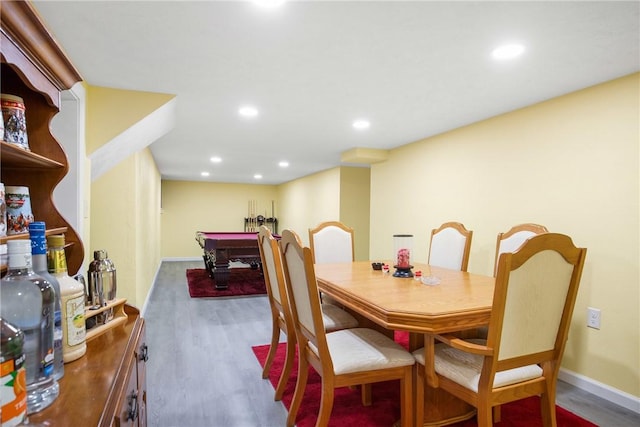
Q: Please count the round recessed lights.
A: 8